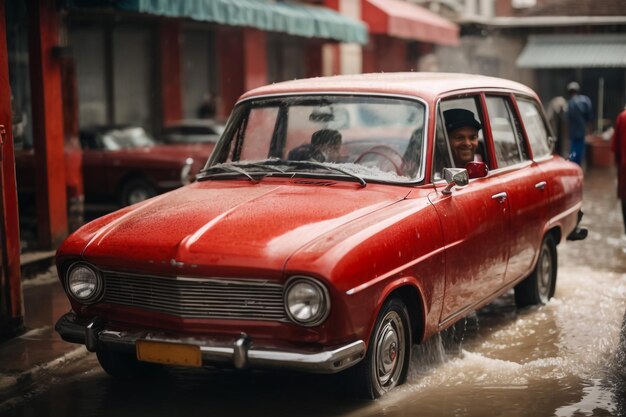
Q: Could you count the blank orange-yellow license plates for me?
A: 1